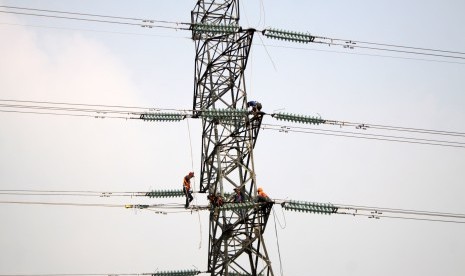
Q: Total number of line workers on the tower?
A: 5